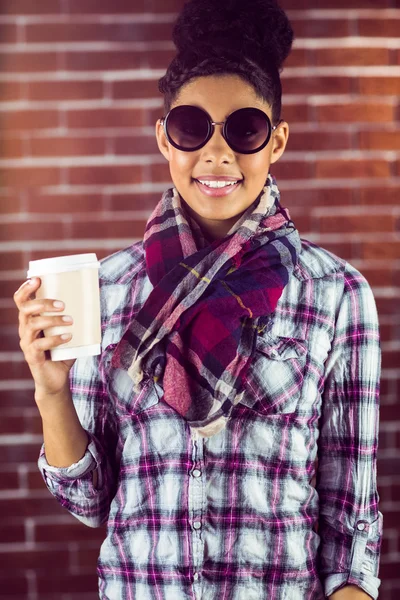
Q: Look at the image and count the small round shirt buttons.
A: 4